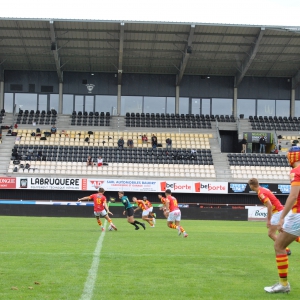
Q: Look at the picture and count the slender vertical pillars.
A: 6